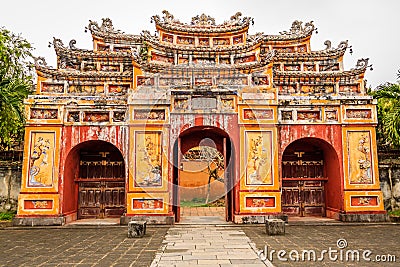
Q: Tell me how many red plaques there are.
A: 4